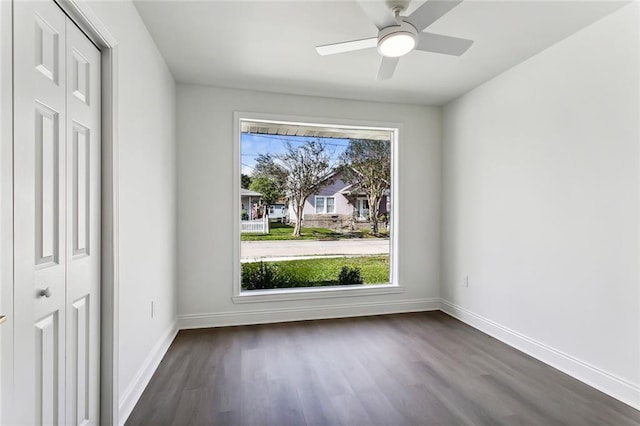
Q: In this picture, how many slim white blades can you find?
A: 5